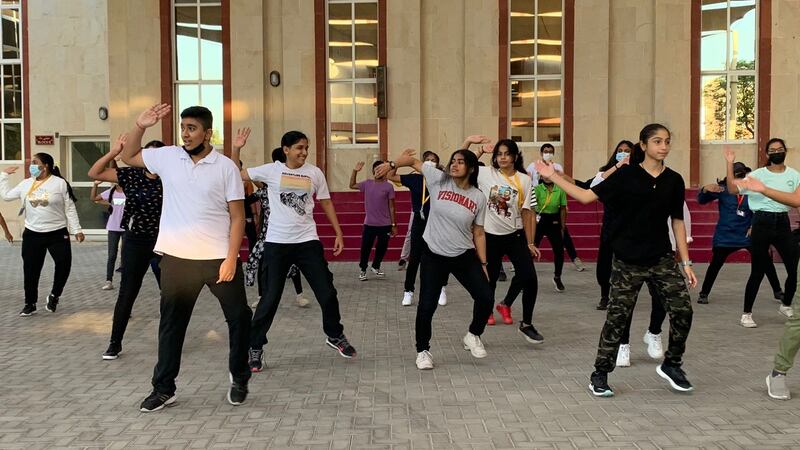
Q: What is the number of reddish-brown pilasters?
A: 9